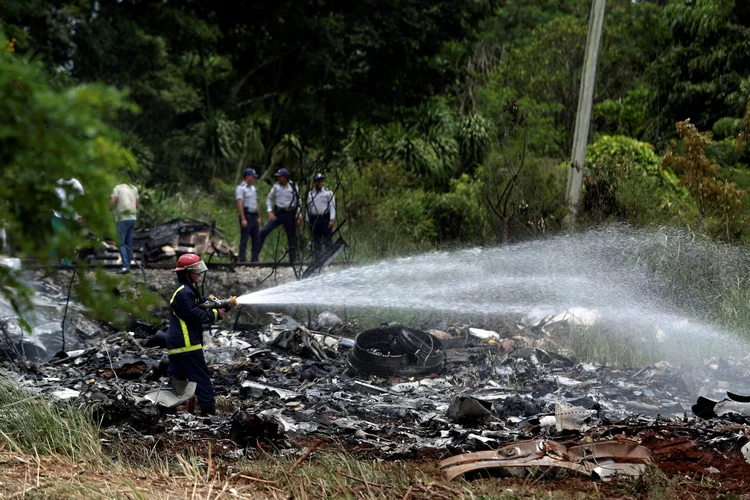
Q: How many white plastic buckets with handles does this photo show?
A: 0